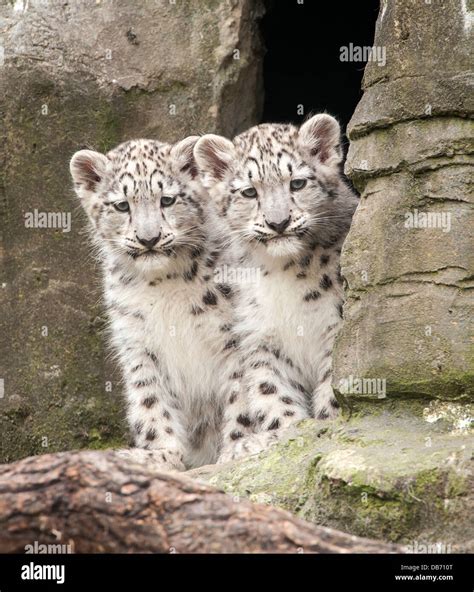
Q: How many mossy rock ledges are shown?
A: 1